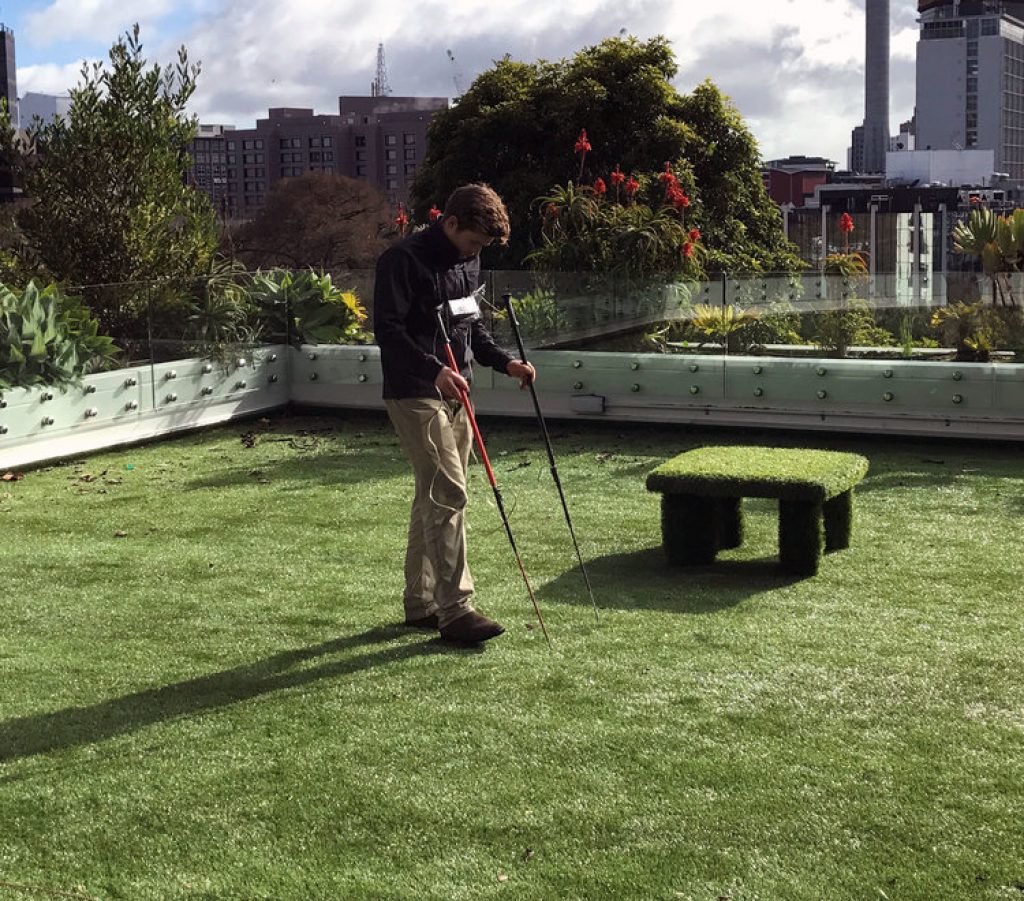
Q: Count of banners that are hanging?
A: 0